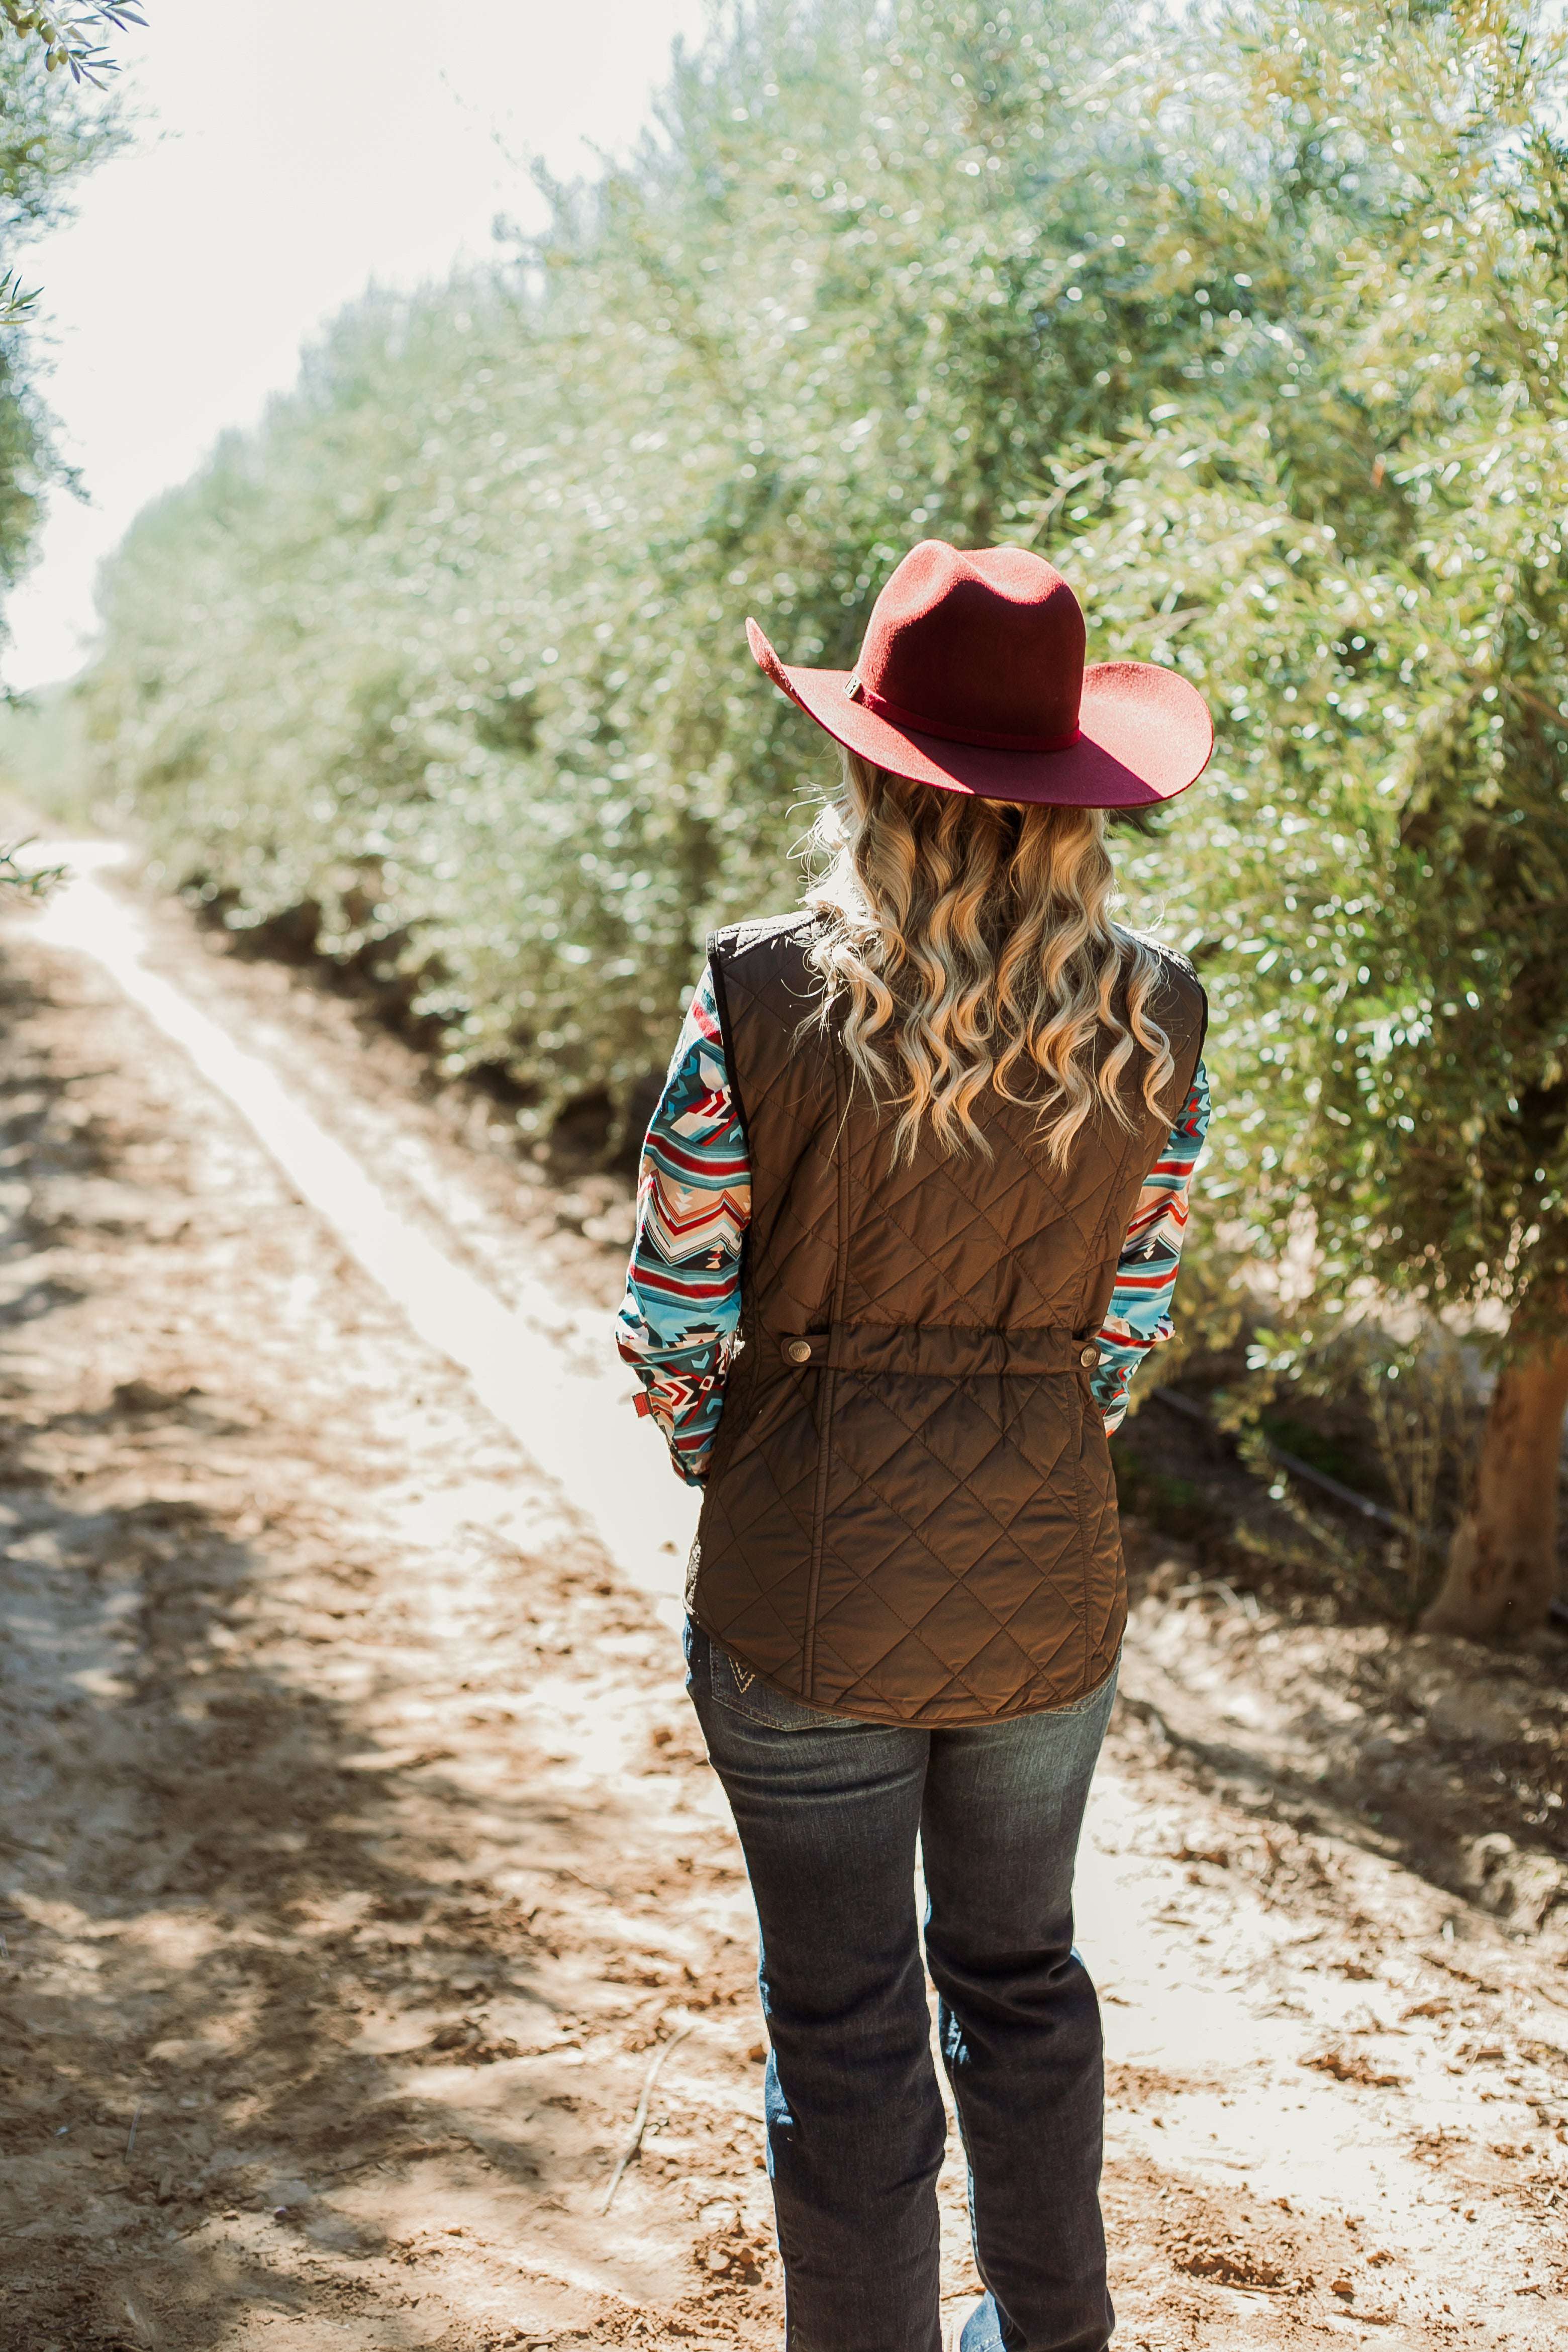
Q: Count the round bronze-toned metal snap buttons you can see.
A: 2